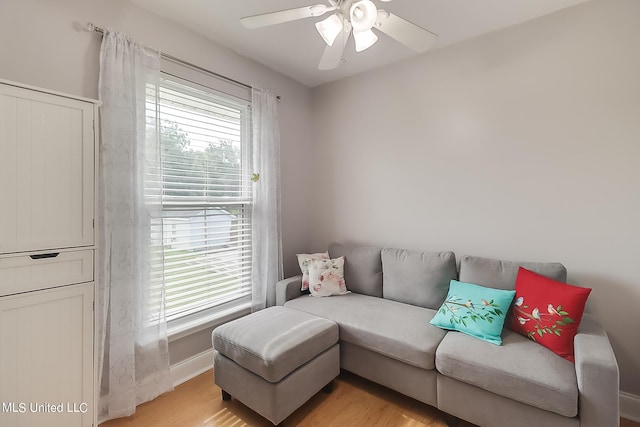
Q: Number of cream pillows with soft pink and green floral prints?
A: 2